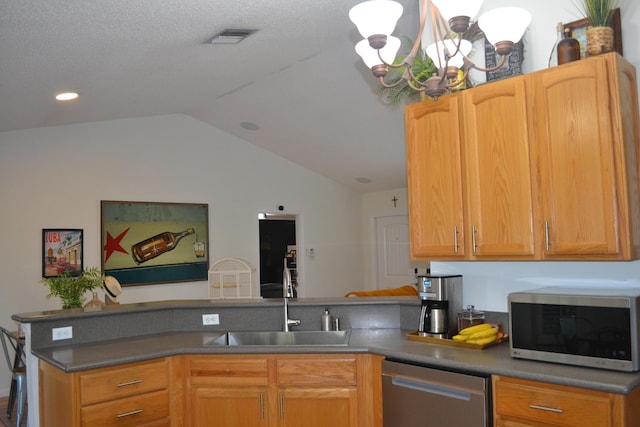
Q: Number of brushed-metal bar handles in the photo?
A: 8